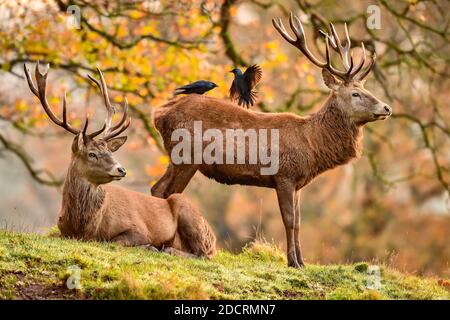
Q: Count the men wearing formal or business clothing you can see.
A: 0